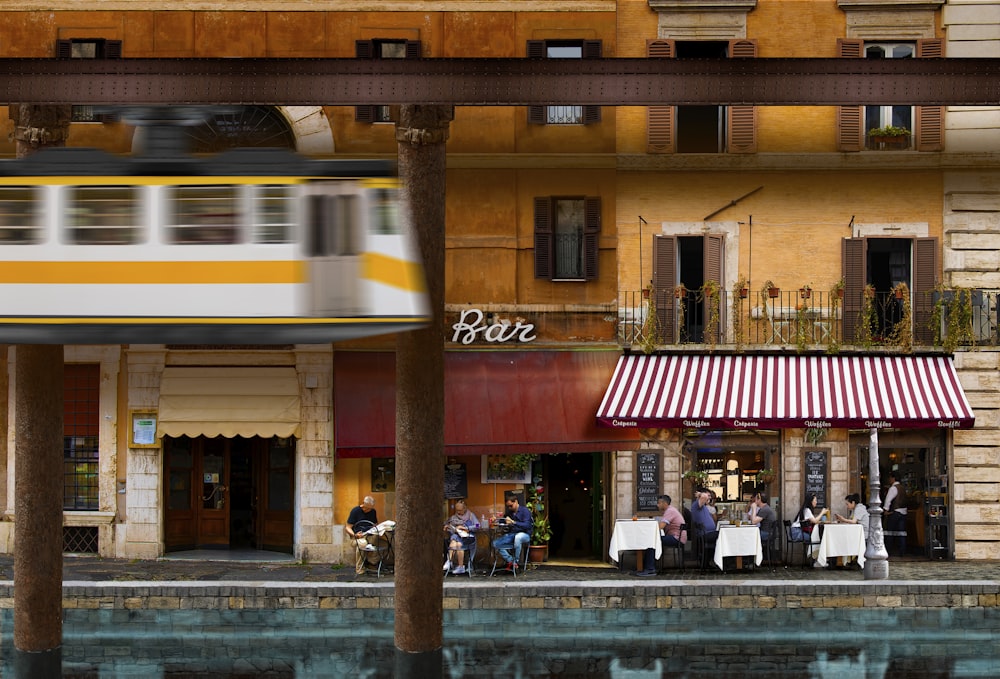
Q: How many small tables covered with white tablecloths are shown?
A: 3